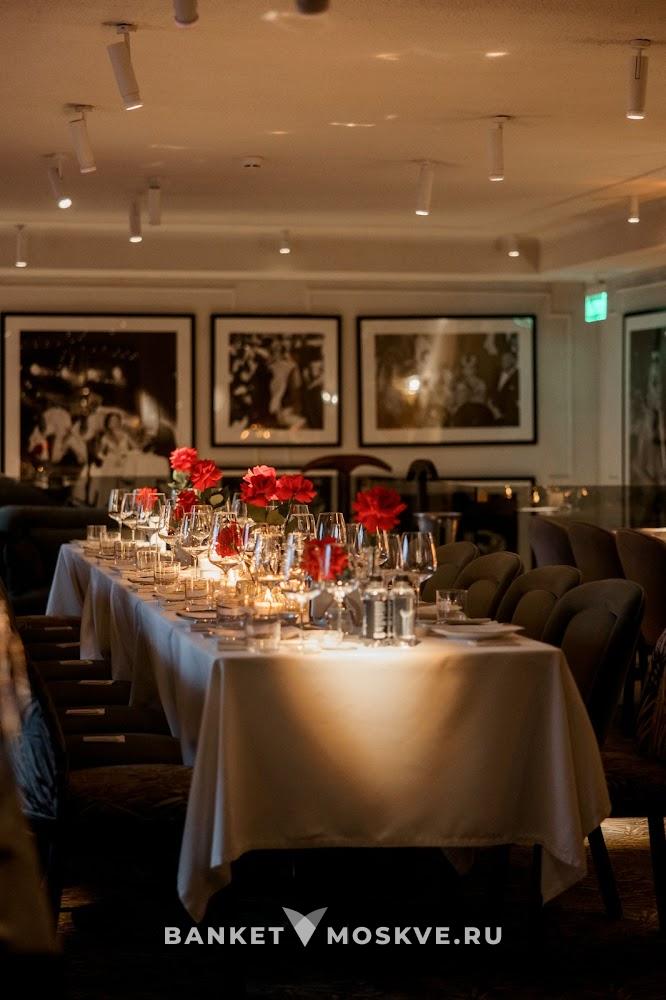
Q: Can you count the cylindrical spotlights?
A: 14